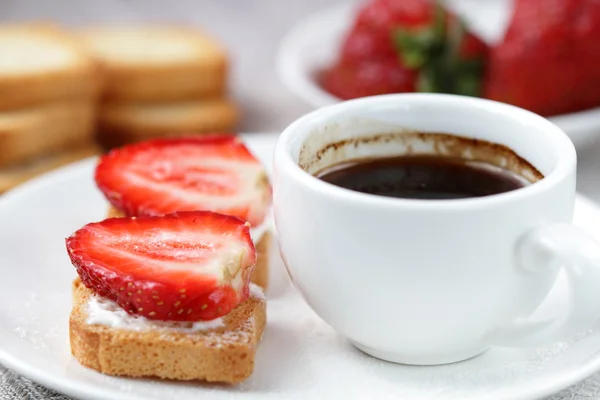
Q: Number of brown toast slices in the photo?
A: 7